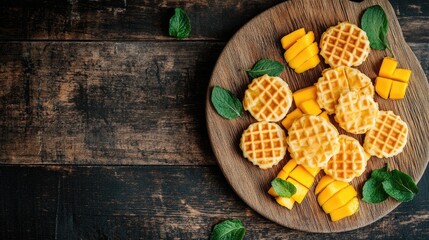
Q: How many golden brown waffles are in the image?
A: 8